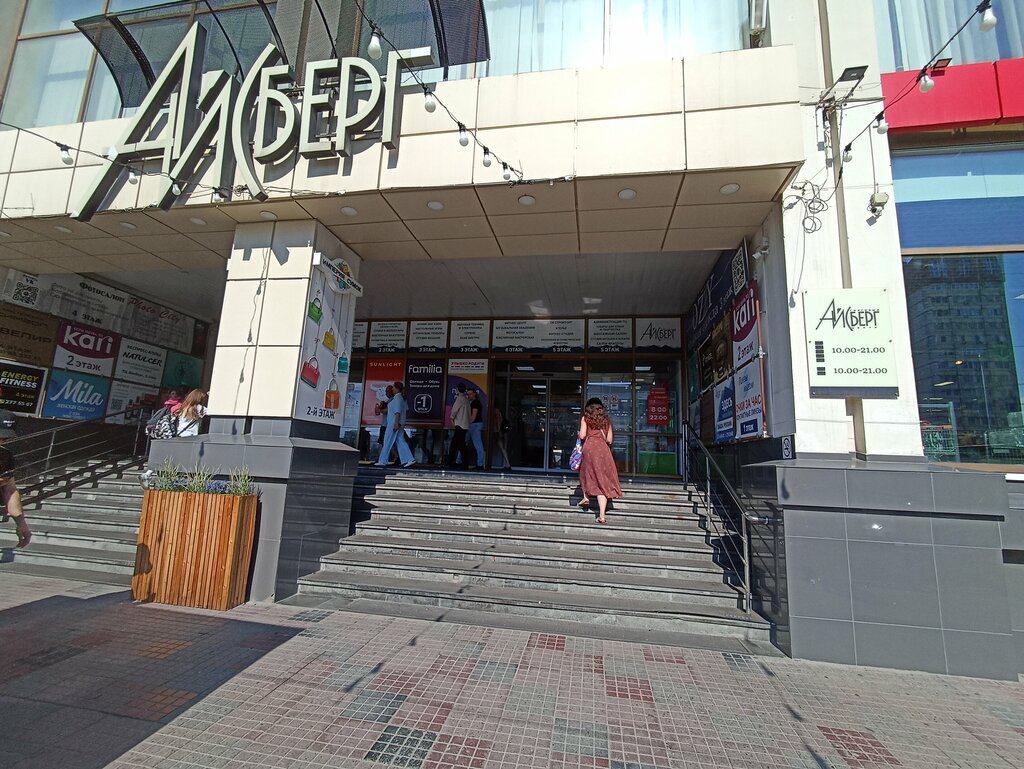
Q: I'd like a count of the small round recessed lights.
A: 10